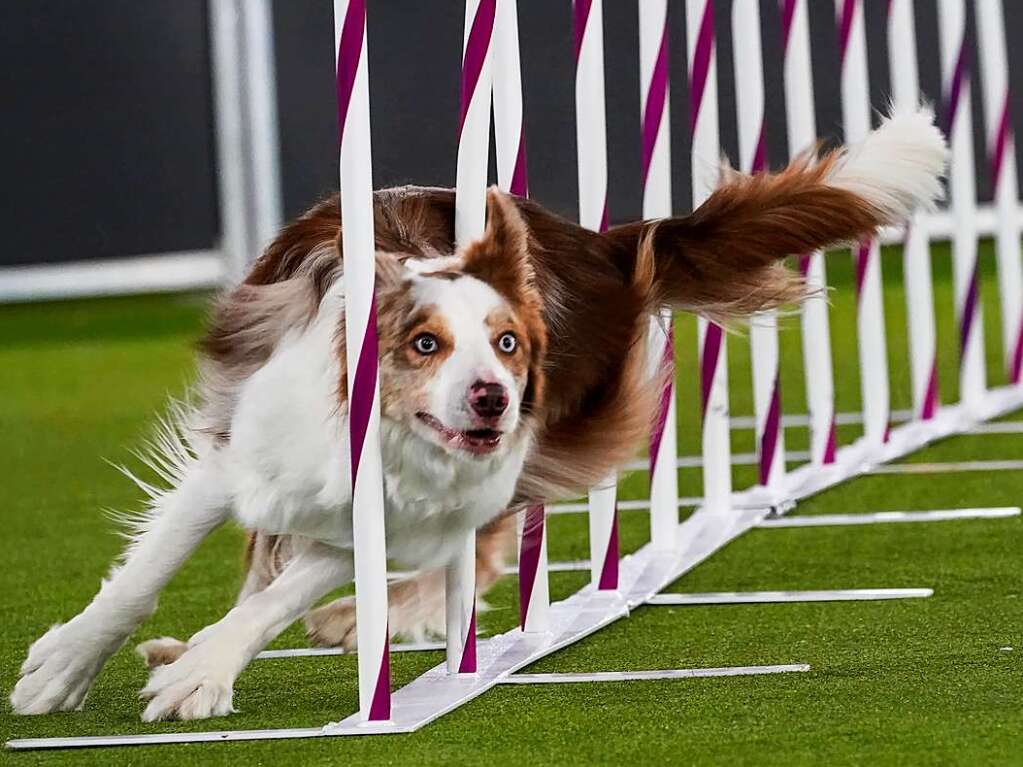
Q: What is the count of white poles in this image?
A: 12